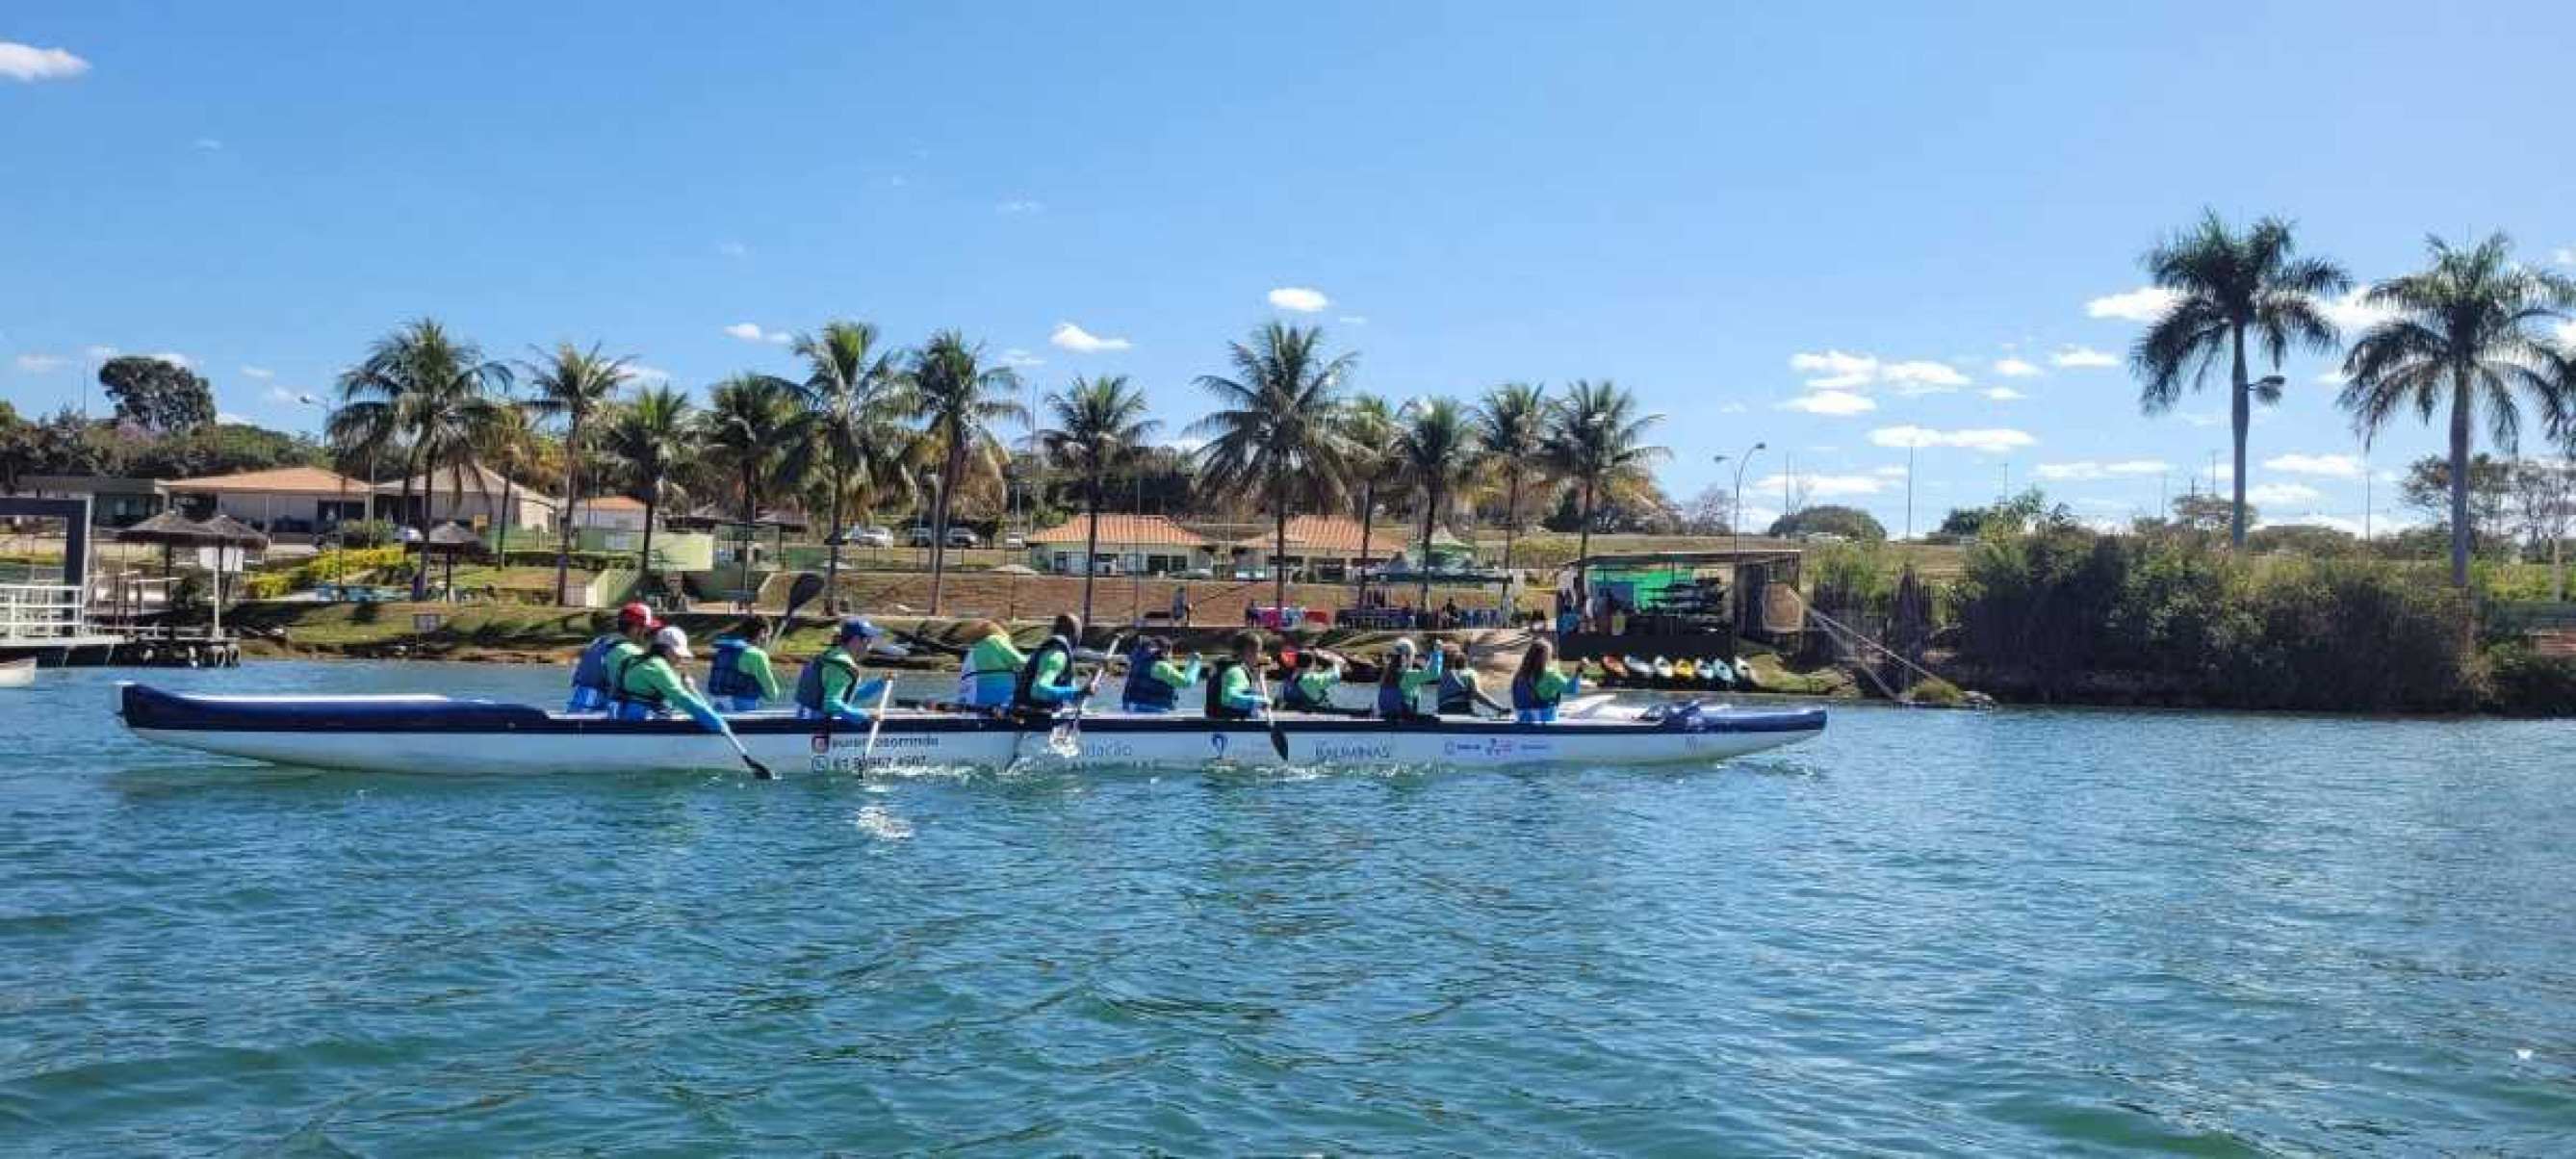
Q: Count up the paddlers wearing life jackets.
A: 11